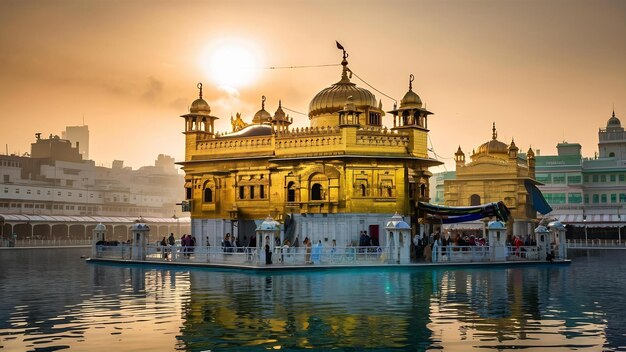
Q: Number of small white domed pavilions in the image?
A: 7